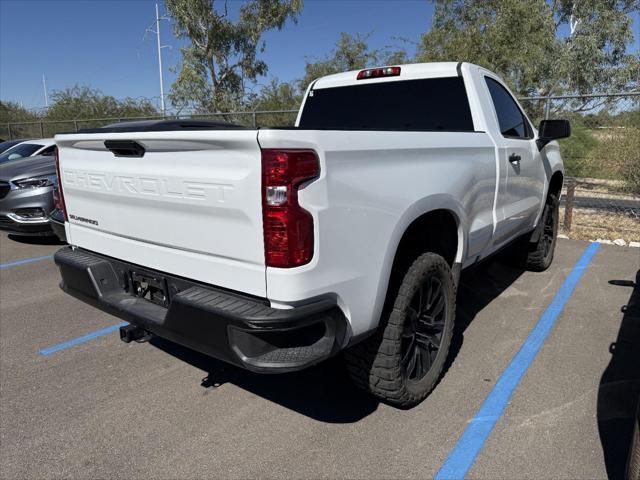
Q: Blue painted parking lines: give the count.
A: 3